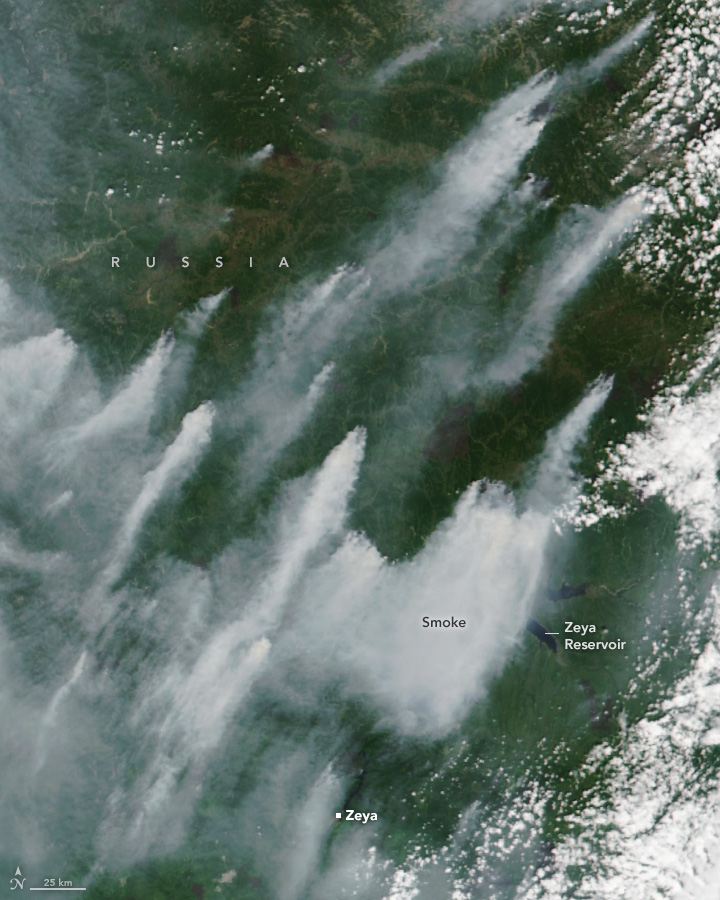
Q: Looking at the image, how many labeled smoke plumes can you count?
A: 1